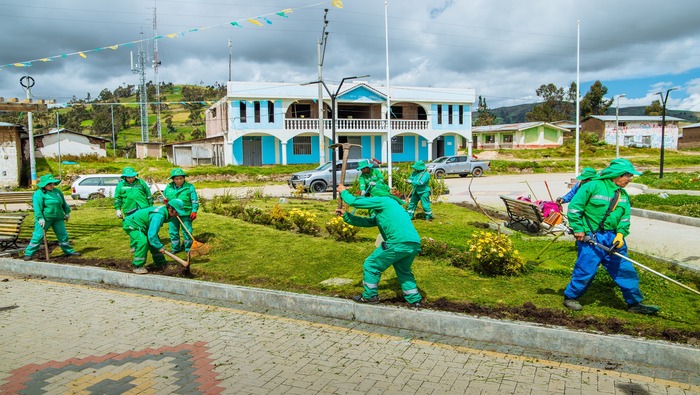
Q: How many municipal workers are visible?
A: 9